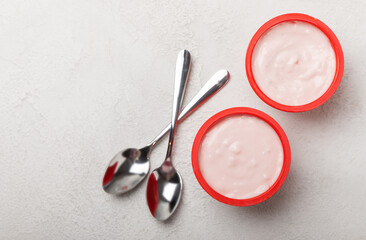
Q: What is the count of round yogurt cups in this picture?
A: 2